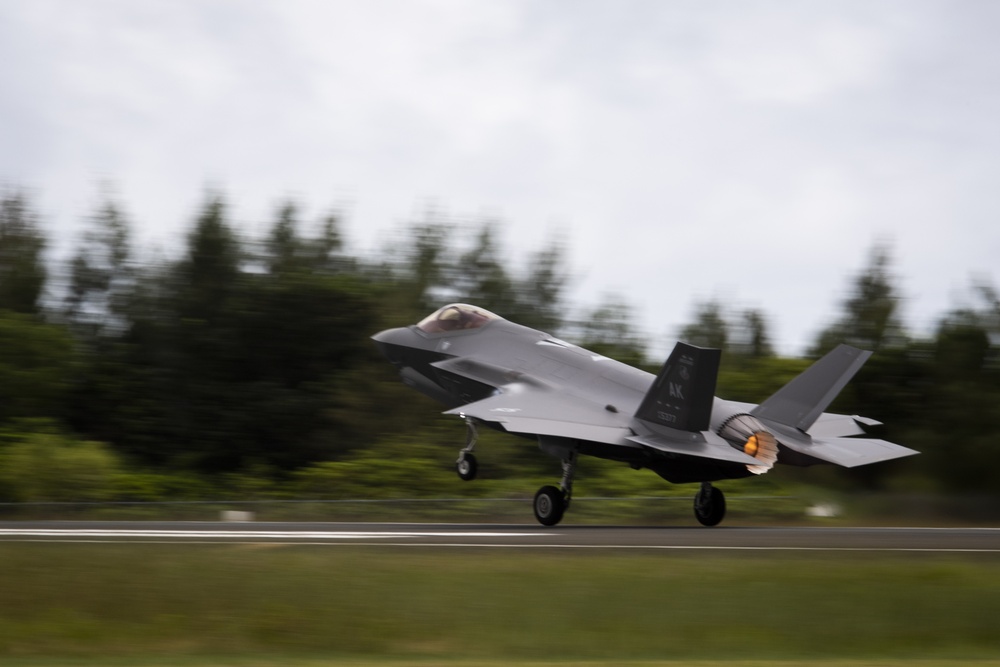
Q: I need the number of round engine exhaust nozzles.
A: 1